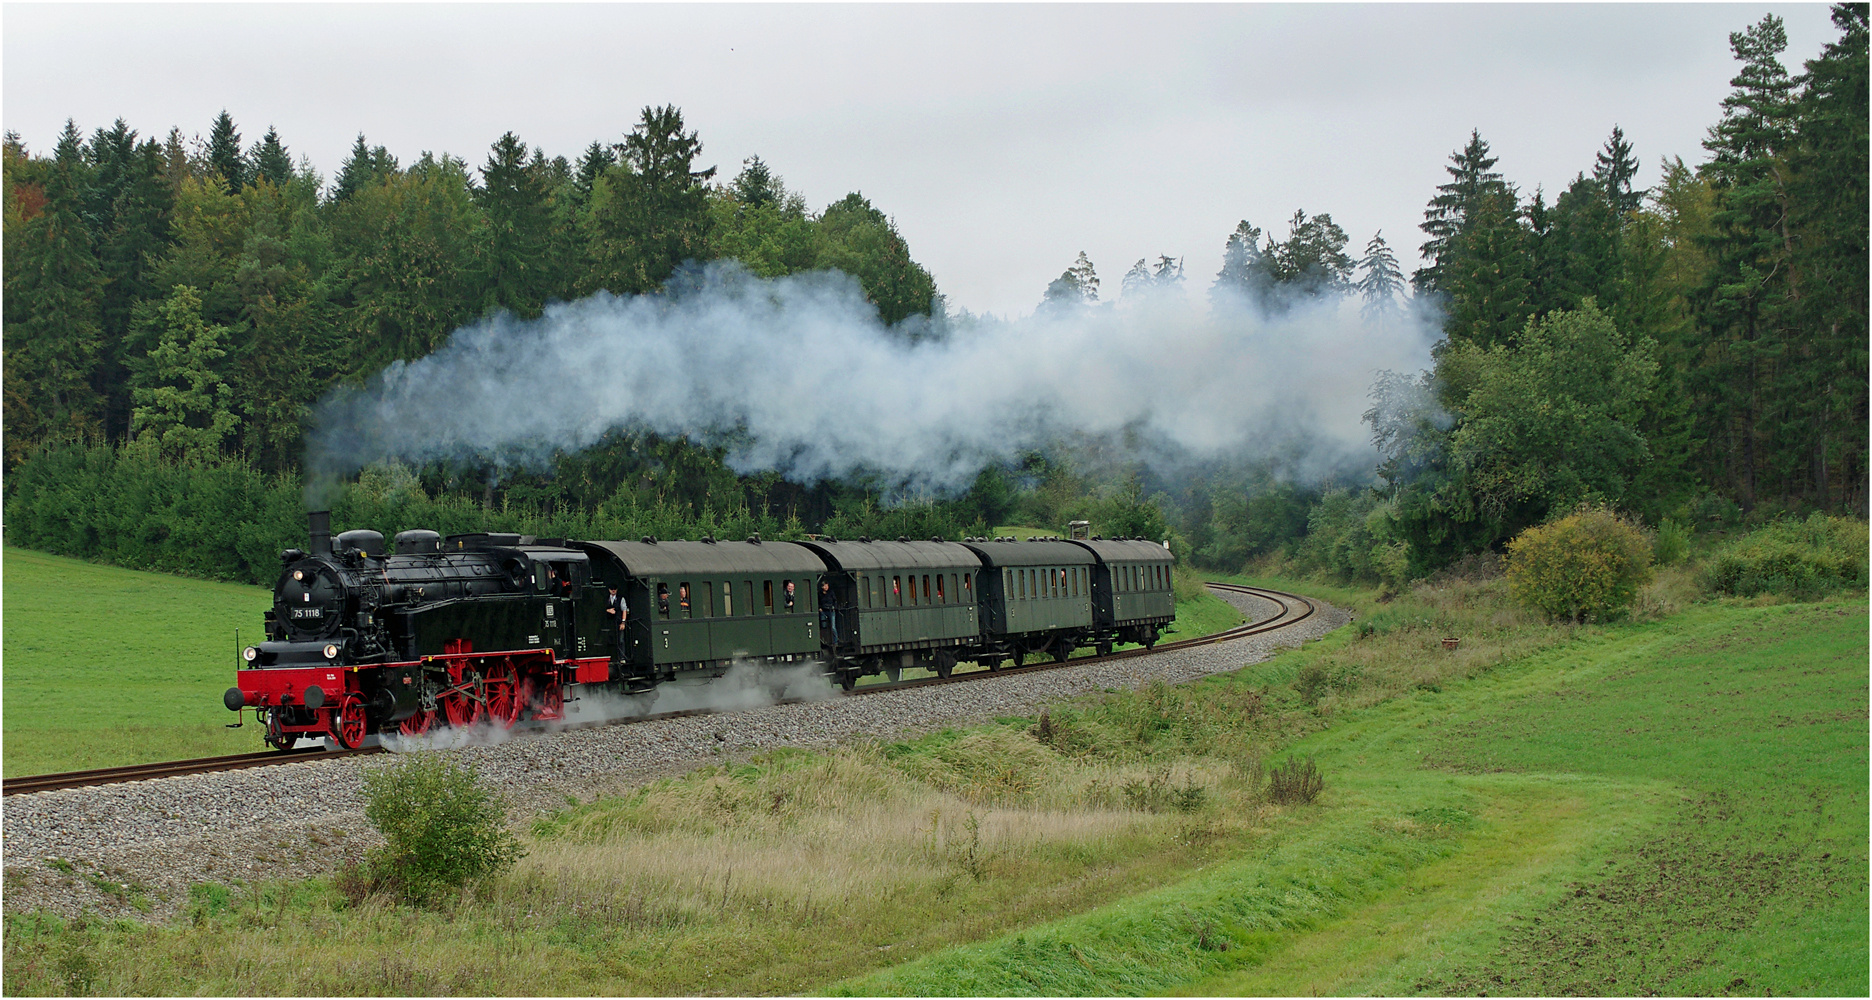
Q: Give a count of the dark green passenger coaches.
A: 4